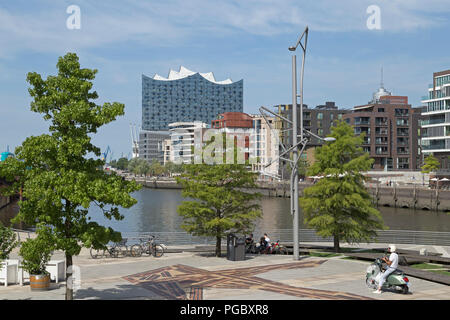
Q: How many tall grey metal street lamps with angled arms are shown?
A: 1